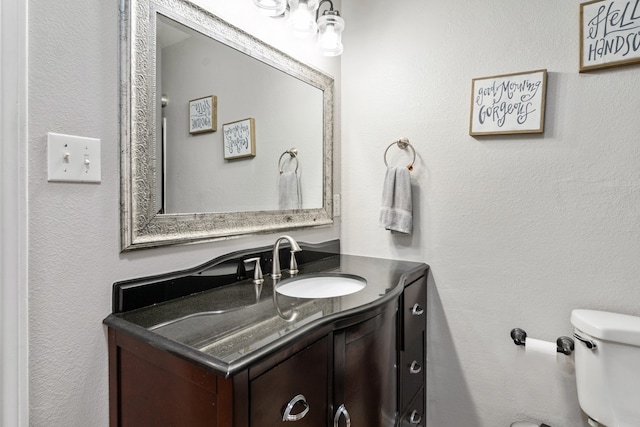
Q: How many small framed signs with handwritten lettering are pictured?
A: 2